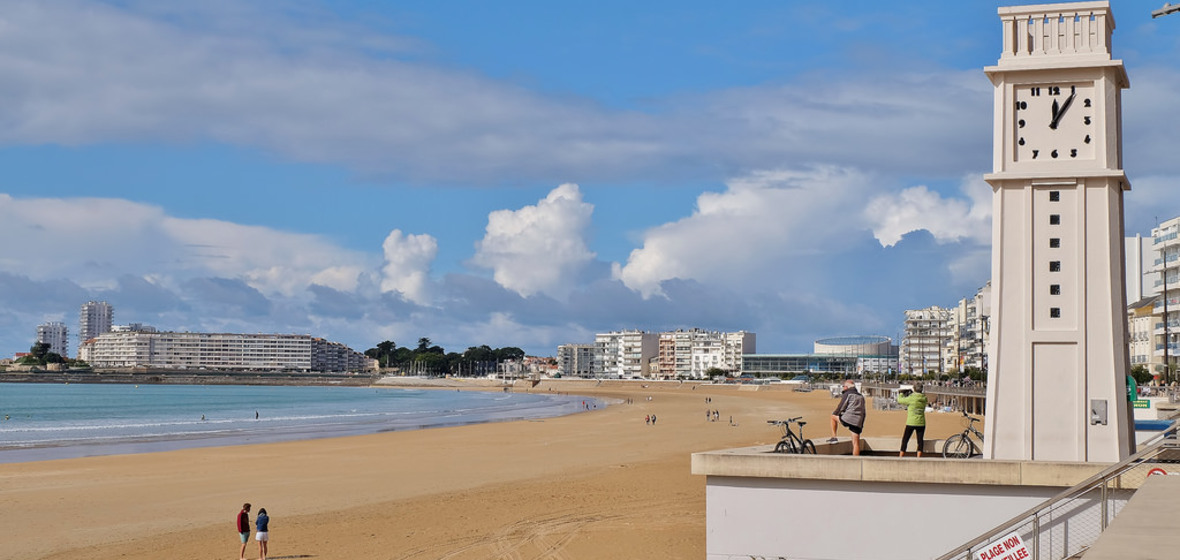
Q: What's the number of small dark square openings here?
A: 6